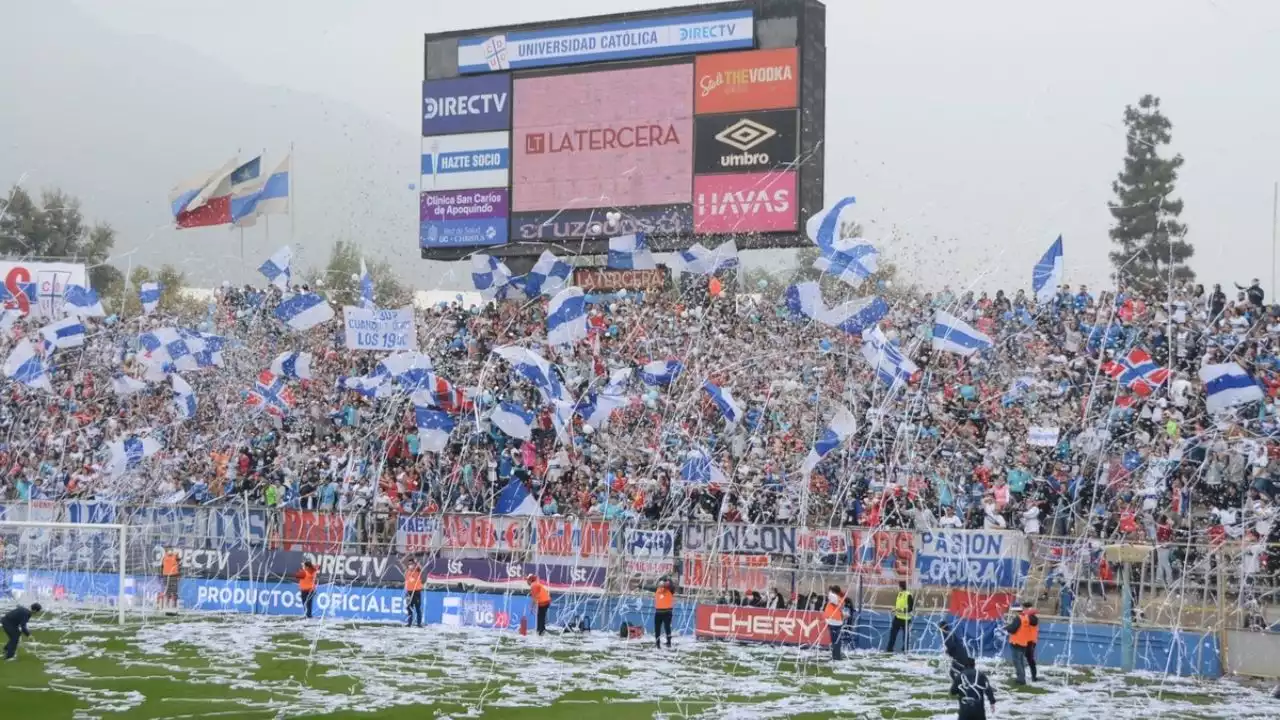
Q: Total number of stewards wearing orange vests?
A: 8